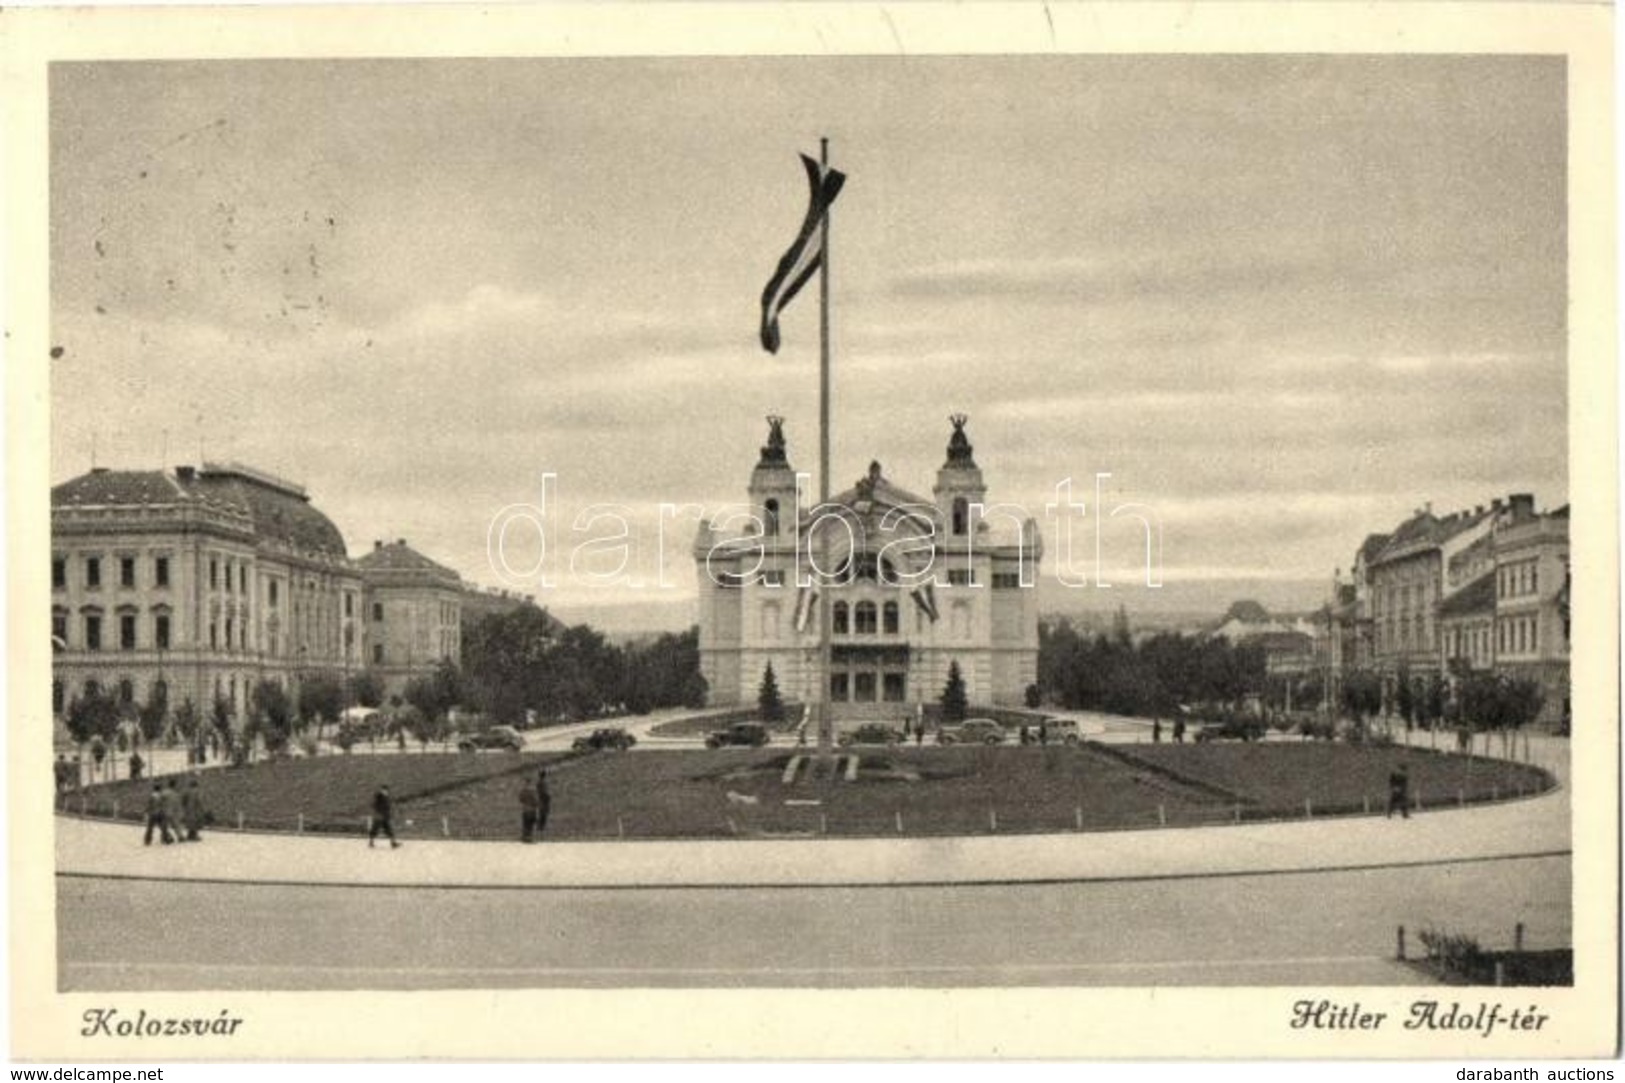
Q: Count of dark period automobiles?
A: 5